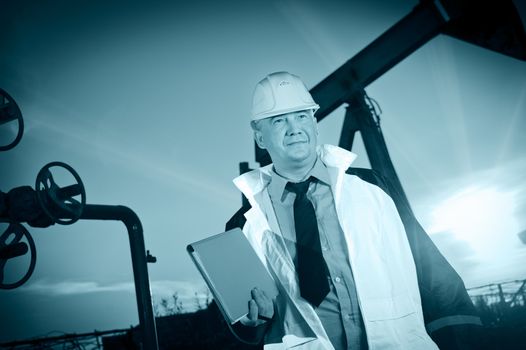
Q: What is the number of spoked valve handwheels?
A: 3